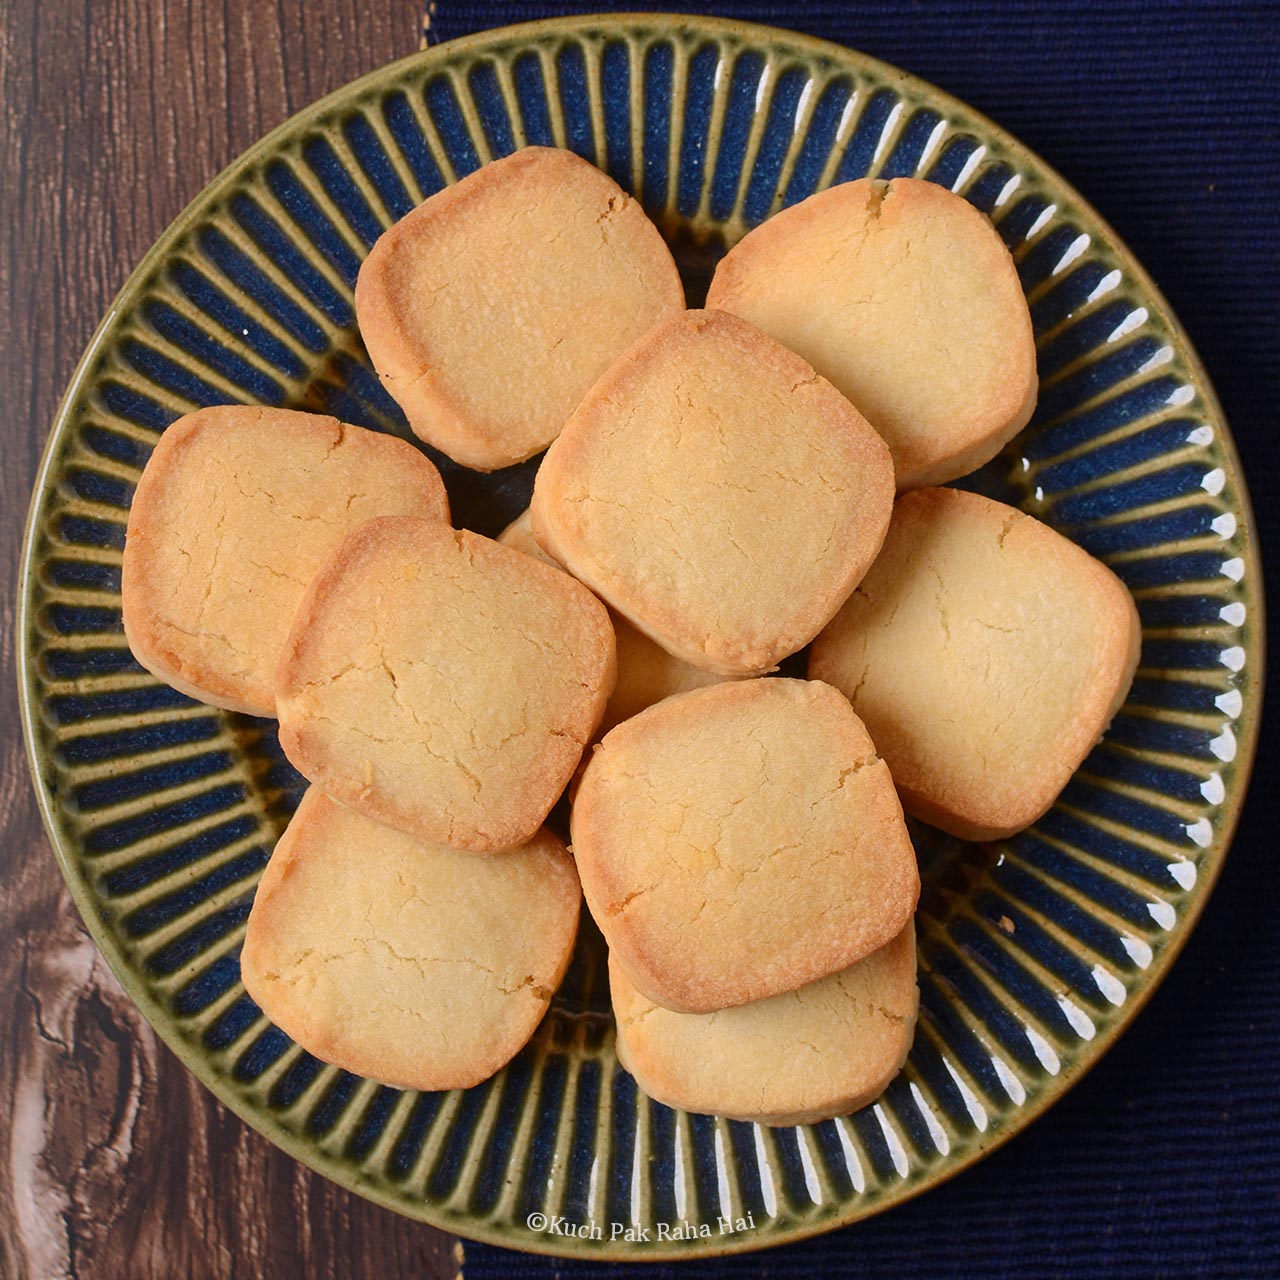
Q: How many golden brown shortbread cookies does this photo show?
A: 10